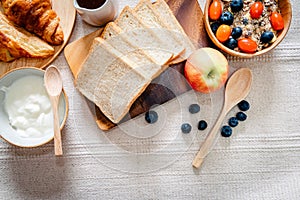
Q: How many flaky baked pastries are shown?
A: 2